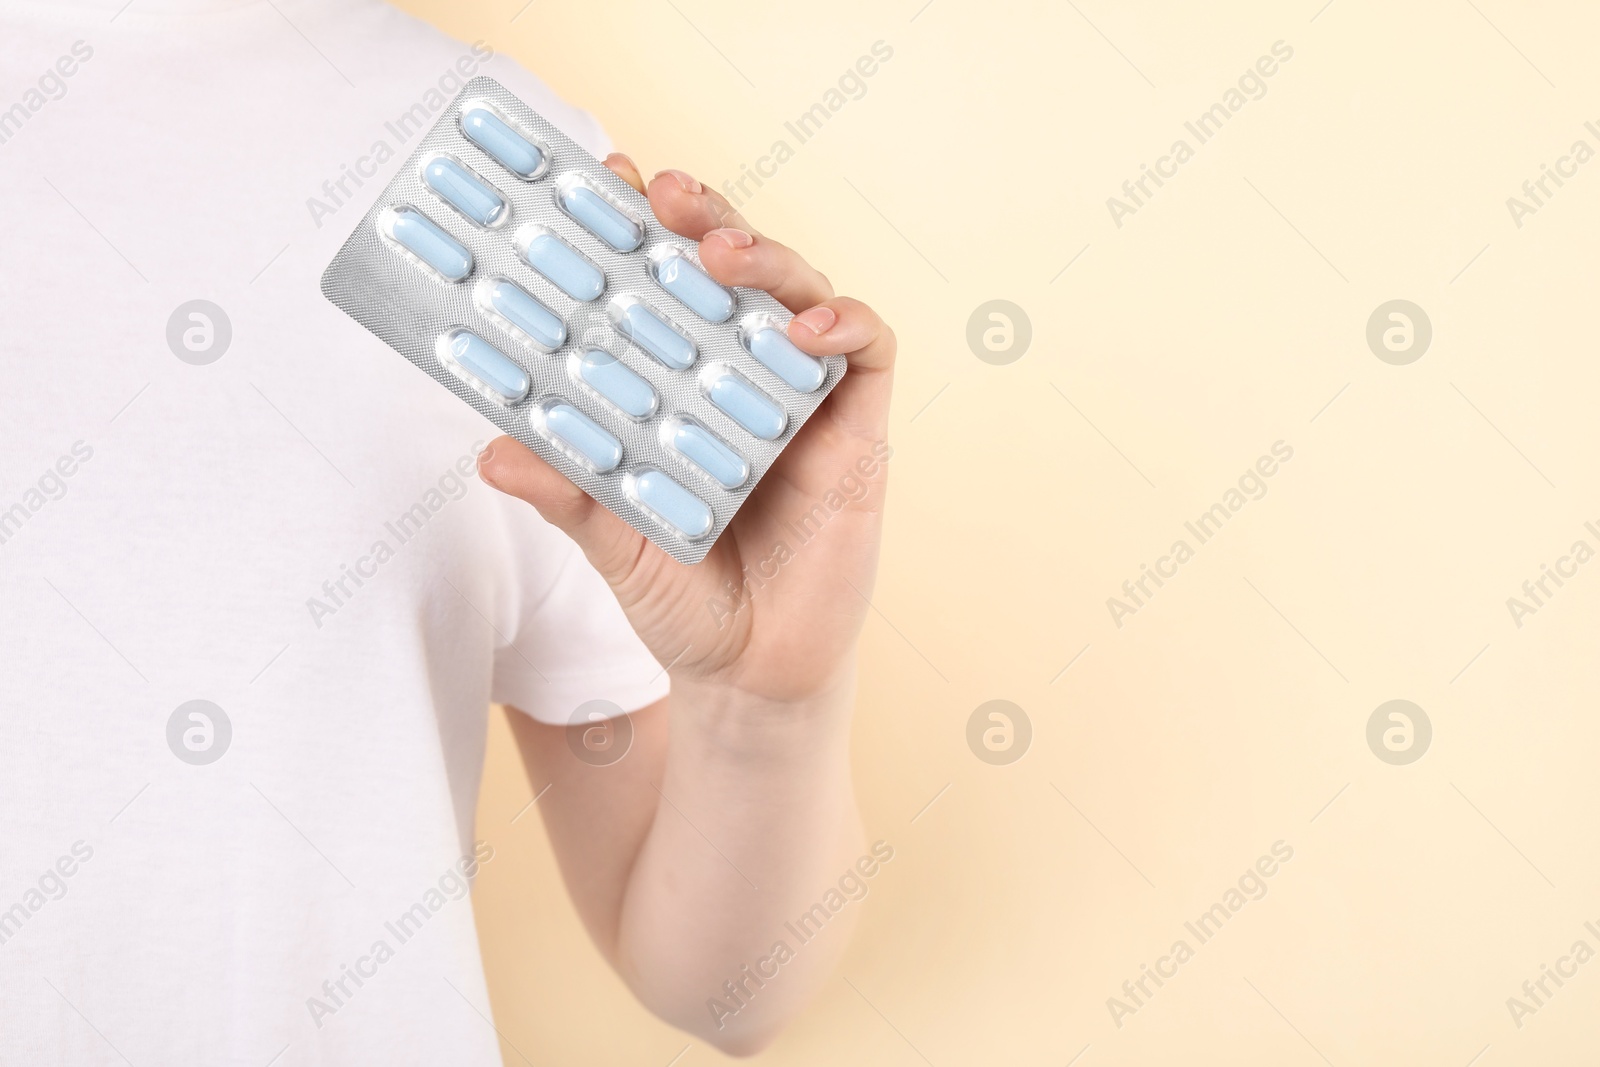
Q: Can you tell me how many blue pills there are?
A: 15